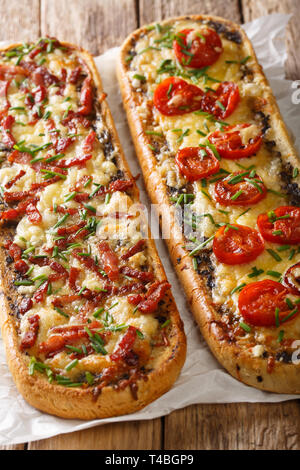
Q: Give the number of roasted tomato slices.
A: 10